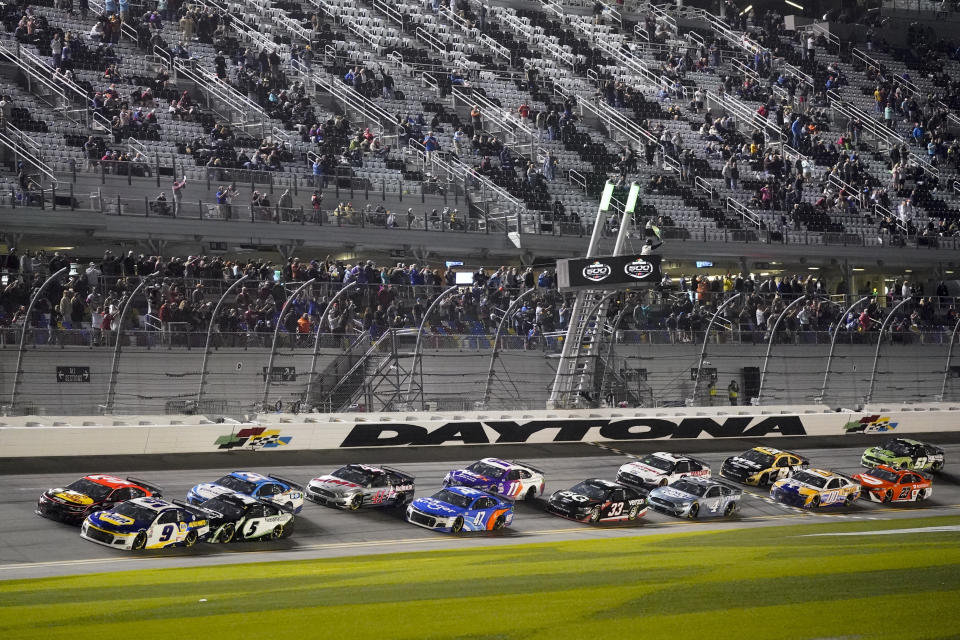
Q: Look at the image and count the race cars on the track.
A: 14